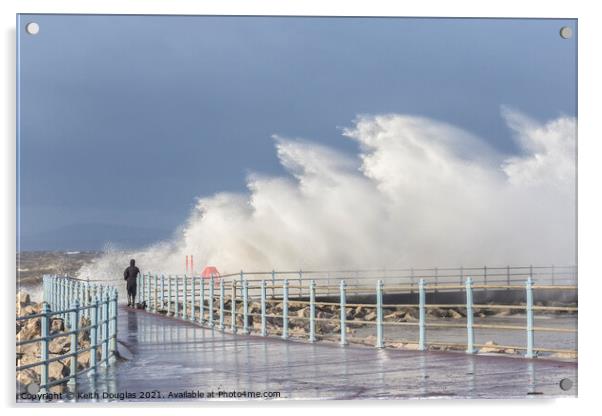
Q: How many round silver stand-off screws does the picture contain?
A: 4